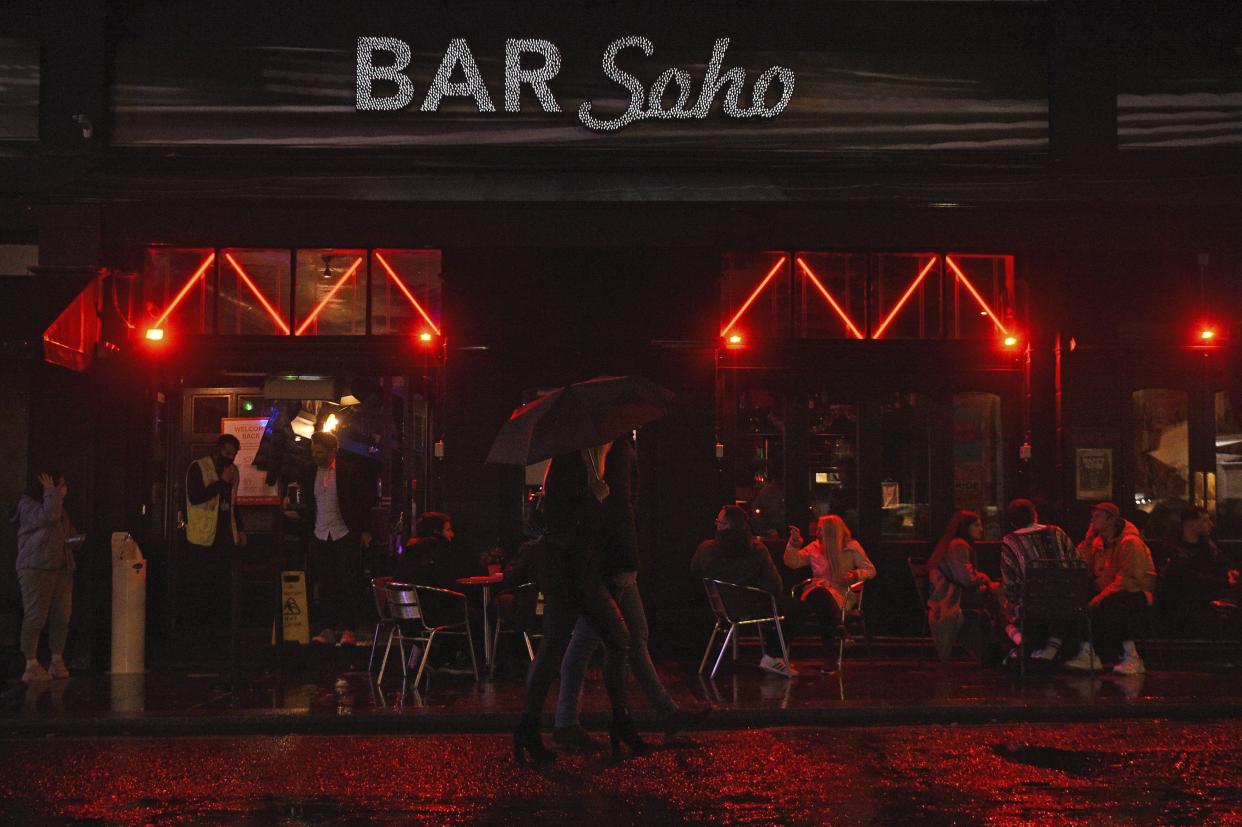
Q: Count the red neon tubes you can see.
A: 8